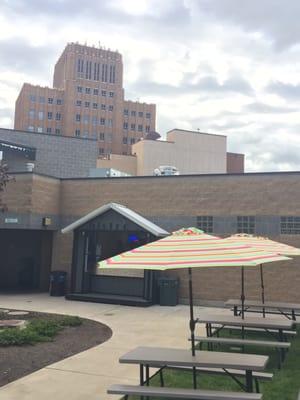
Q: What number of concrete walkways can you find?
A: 1